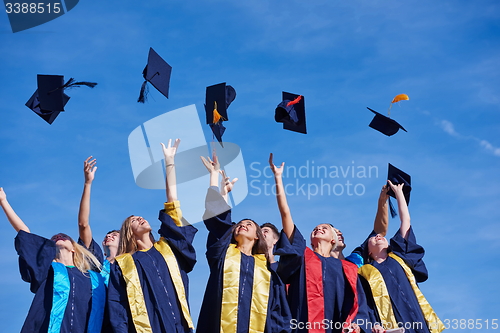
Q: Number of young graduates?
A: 8